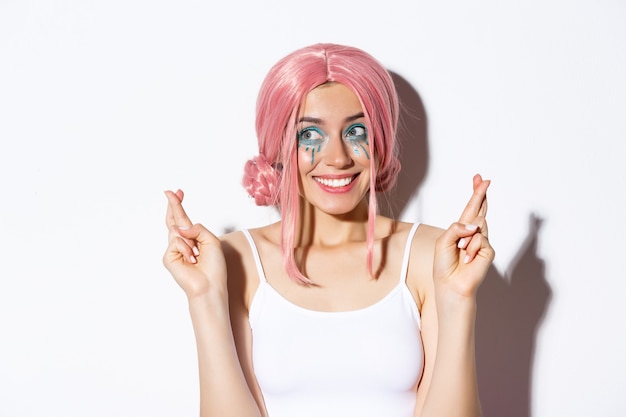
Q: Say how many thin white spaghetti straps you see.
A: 2